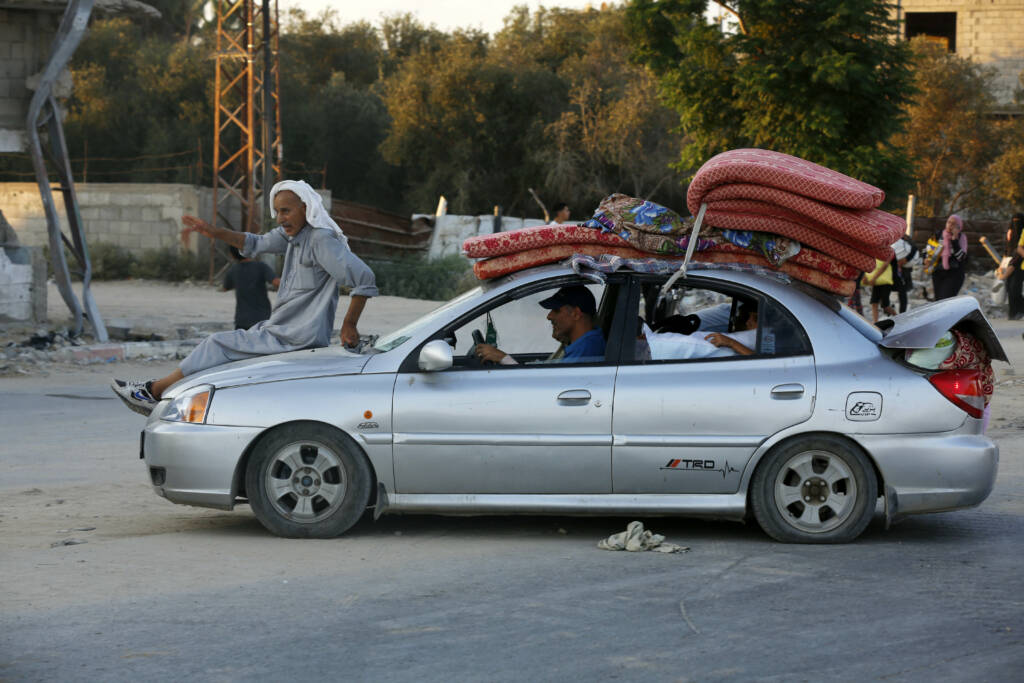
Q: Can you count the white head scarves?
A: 1